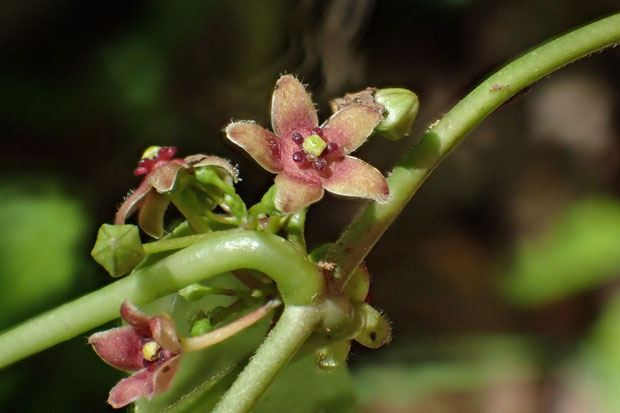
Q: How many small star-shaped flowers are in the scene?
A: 3